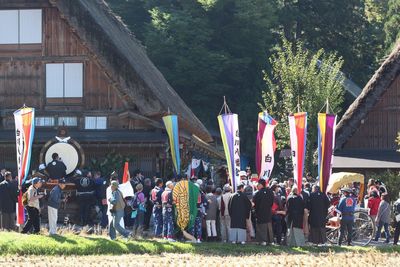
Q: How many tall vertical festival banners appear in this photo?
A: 6